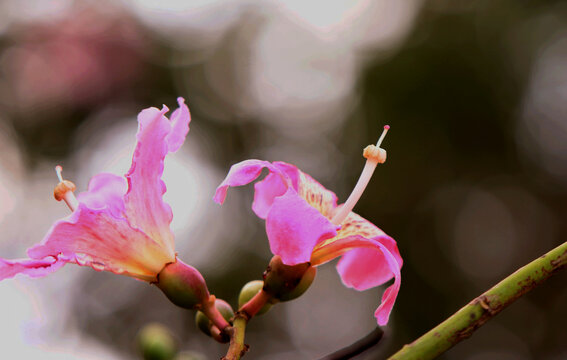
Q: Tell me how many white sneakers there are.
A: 0